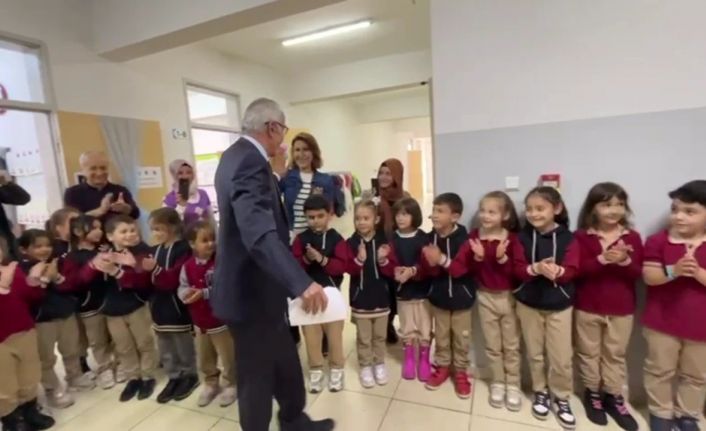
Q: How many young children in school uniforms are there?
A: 15